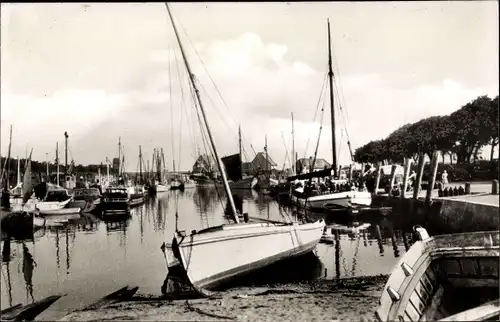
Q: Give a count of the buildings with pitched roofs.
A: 3